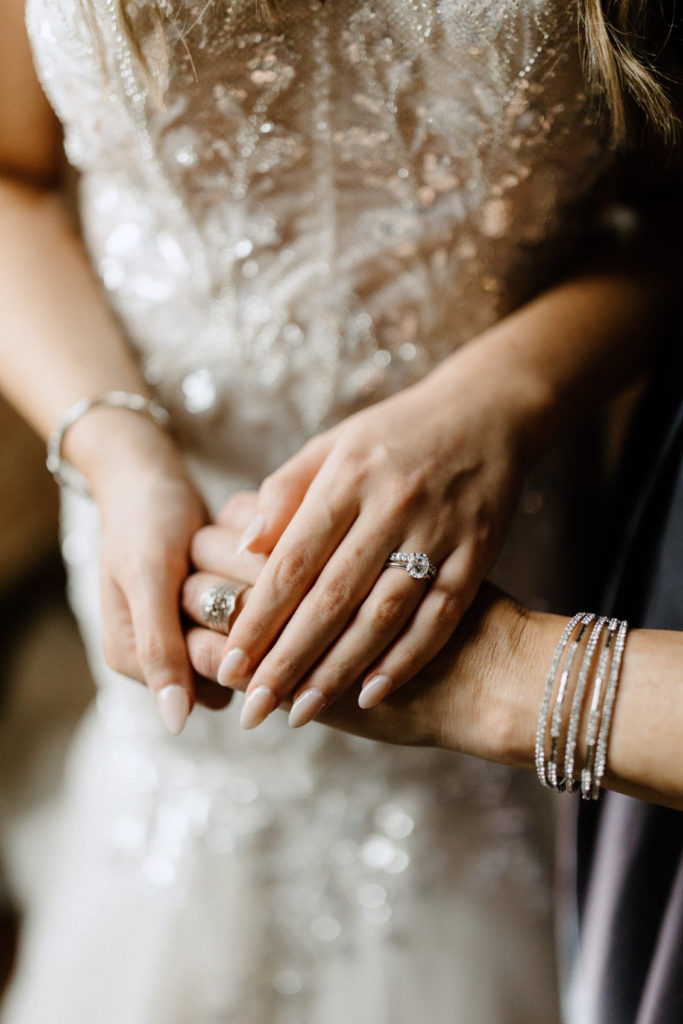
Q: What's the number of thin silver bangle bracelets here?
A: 5